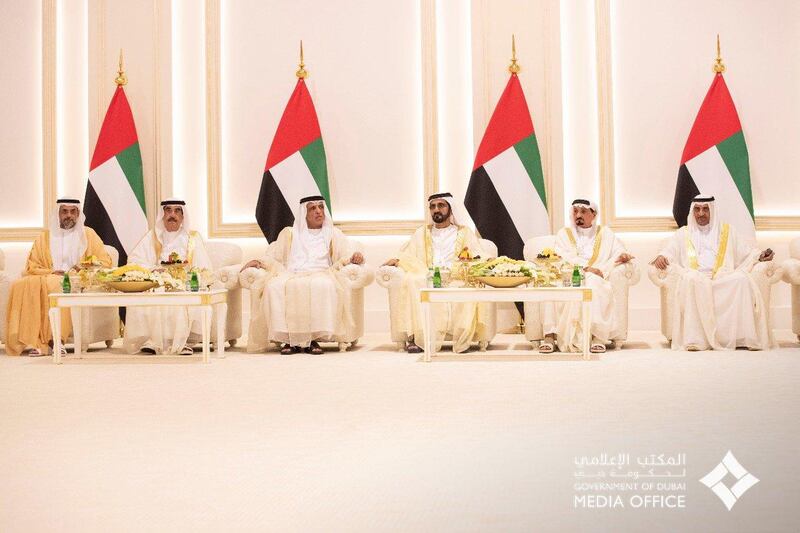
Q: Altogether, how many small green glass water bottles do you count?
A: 4